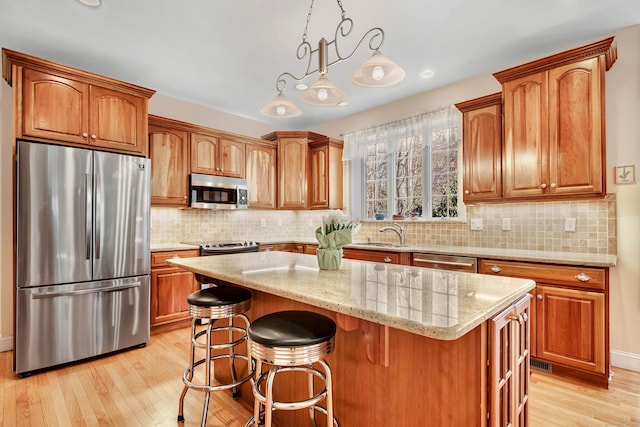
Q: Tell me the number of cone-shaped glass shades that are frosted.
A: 3